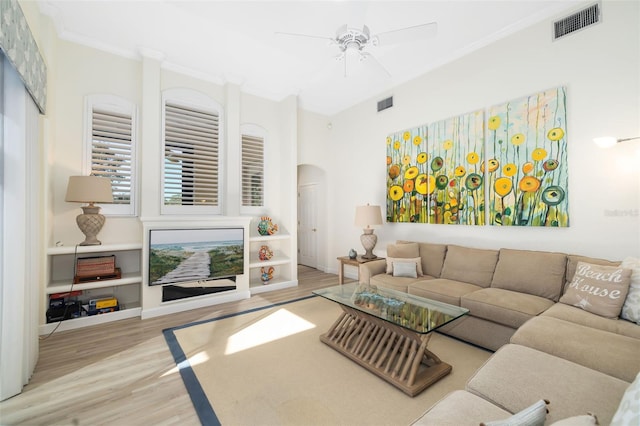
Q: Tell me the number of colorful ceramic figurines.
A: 3